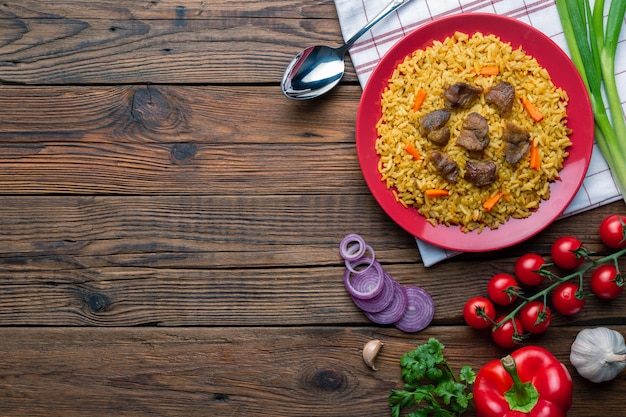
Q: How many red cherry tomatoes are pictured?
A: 9